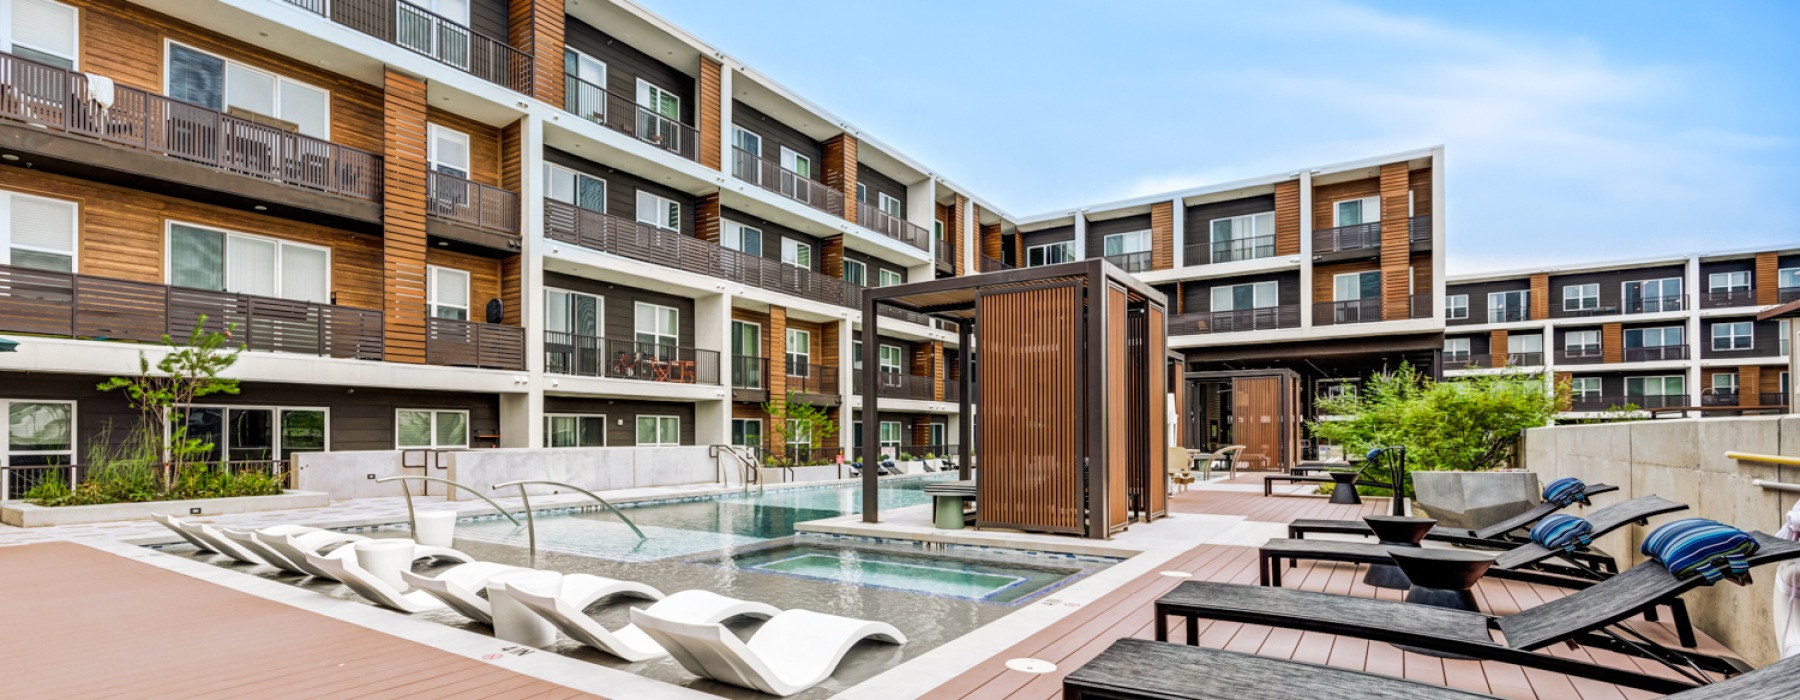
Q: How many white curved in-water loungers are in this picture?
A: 8